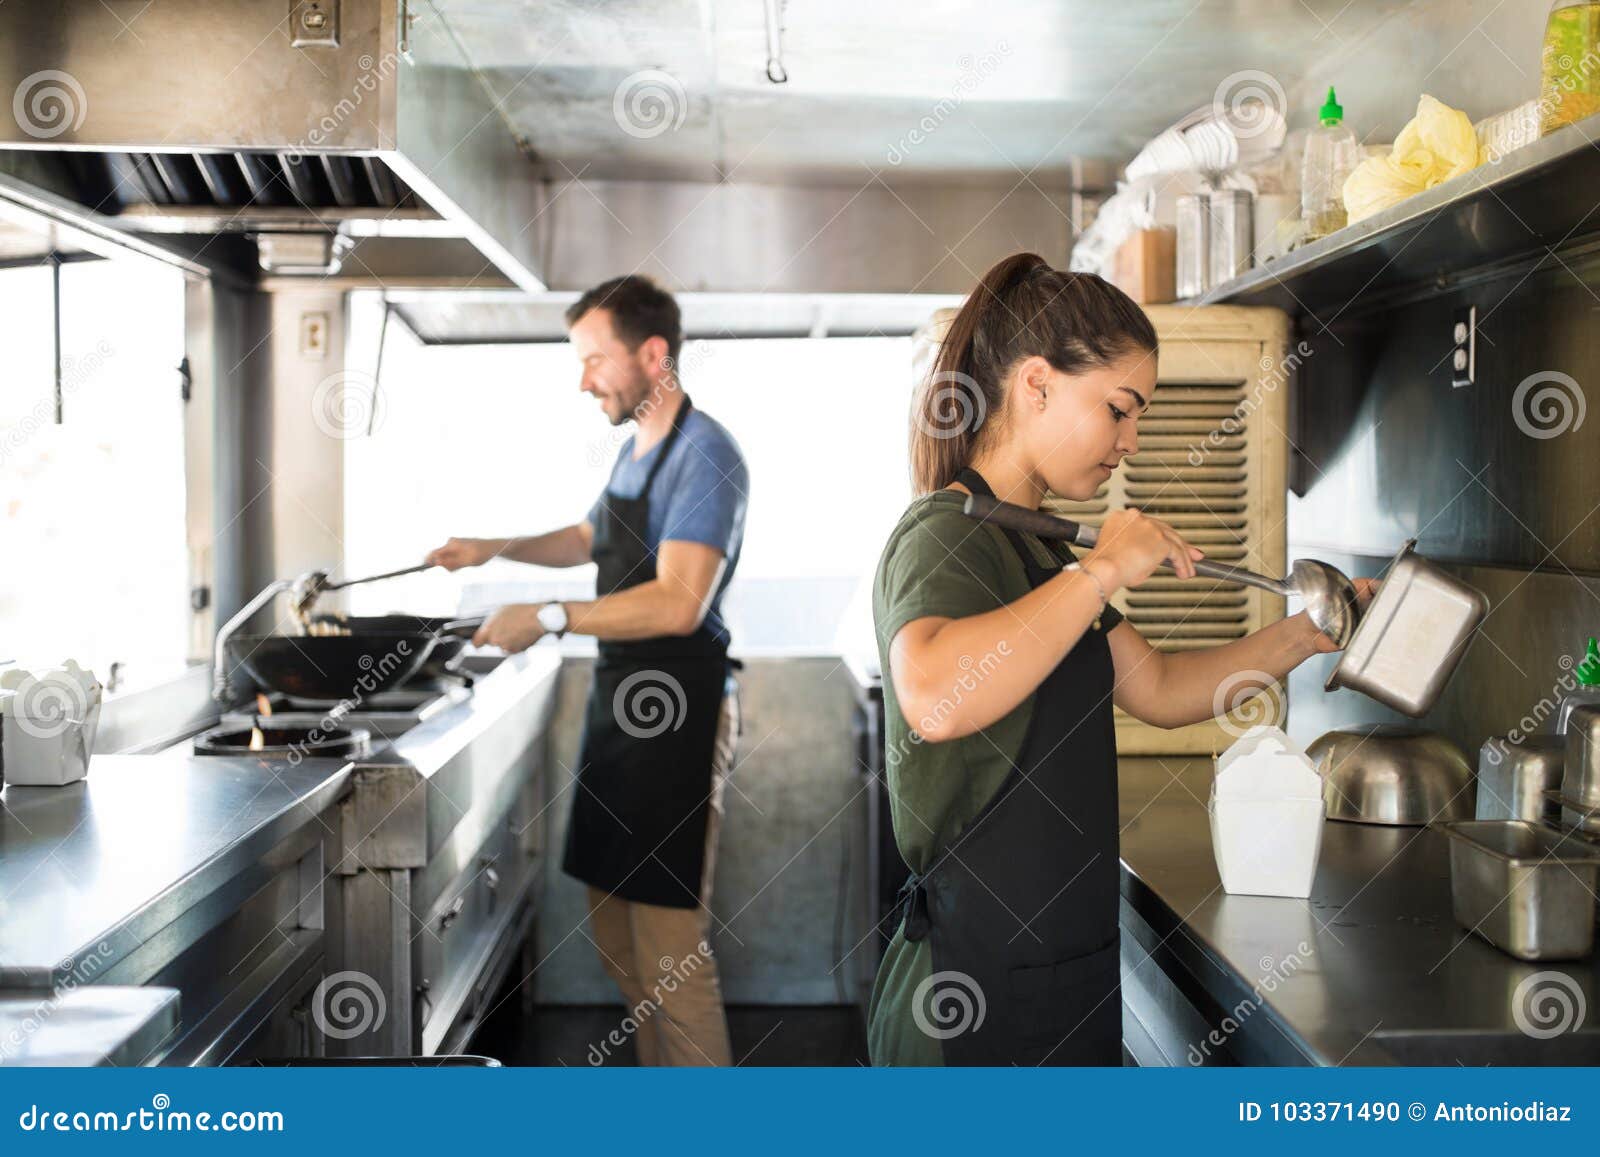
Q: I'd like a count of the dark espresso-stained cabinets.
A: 0